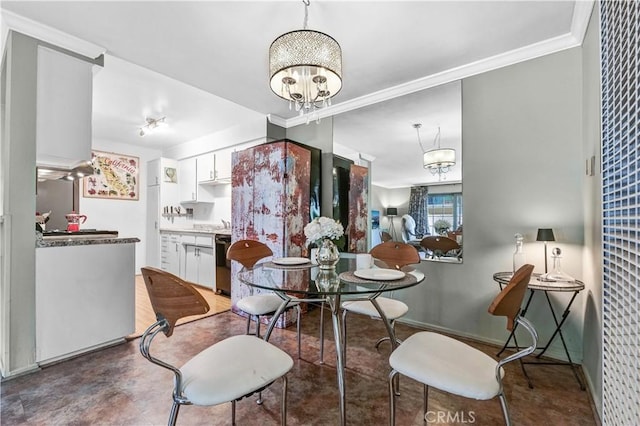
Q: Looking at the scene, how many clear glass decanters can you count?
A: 2